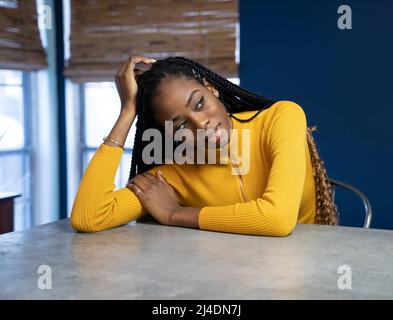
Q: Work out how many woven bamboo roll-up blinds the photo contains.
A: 2